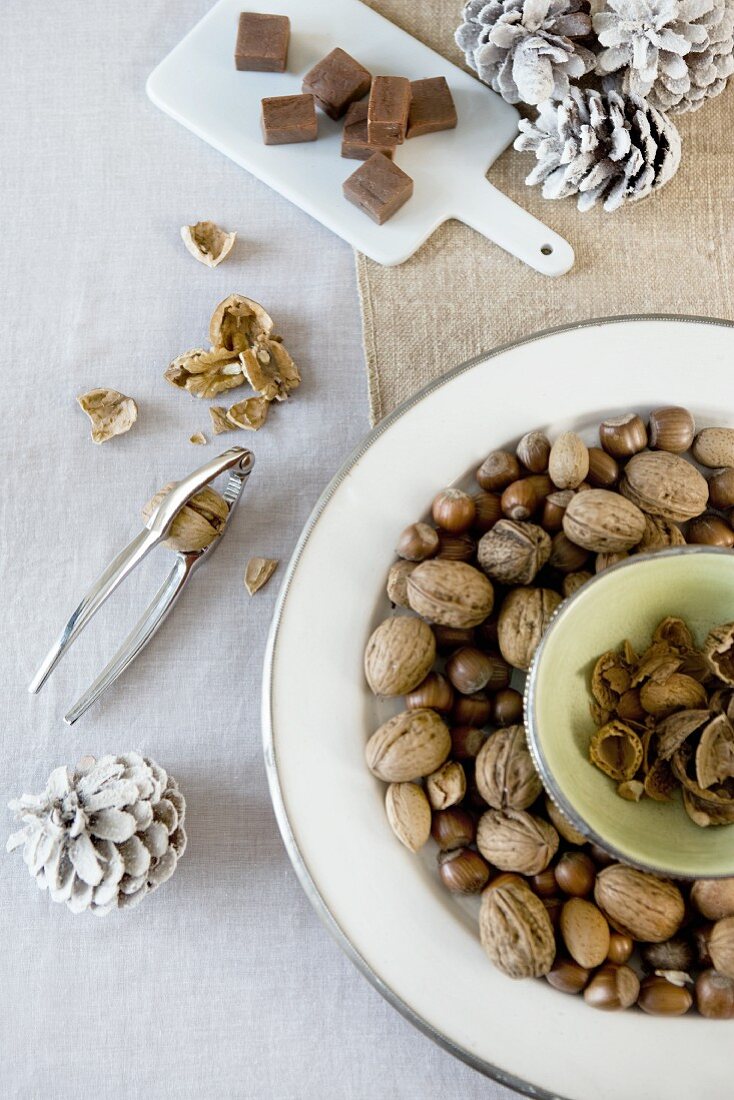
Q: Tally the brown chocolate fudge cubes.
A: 7